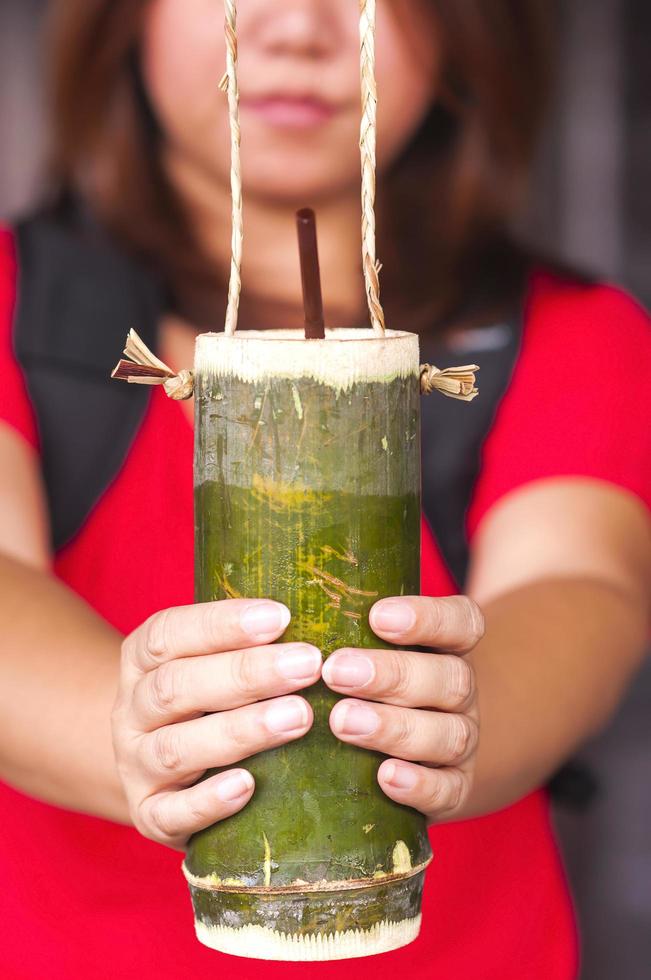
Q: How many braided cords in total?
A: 2